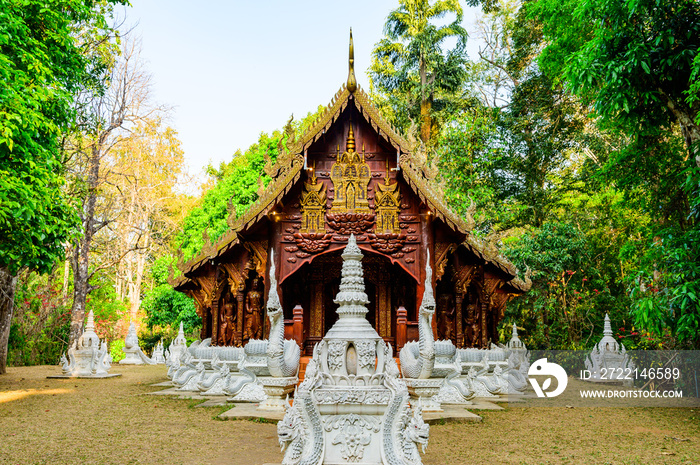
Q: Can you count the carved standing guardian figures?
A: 4